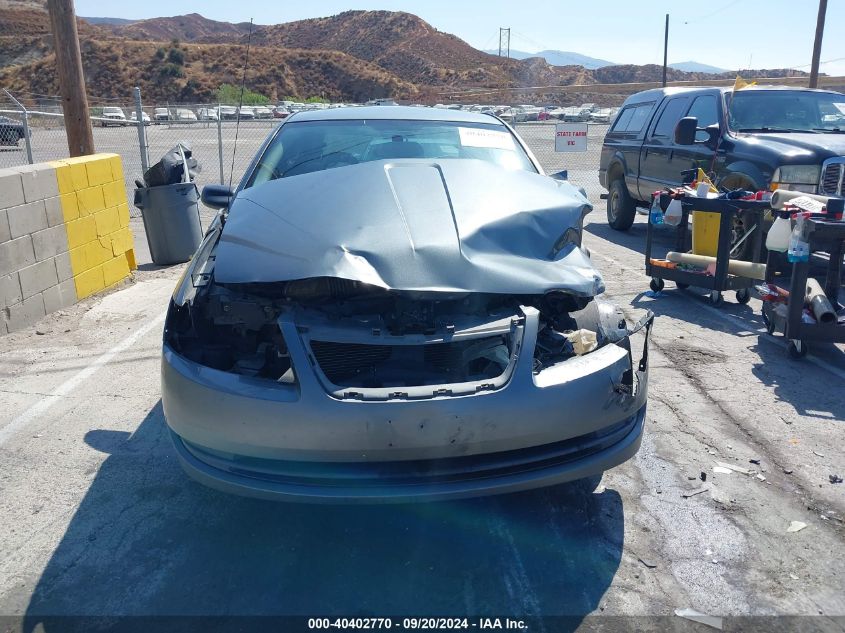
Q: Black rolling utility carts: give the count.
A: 2